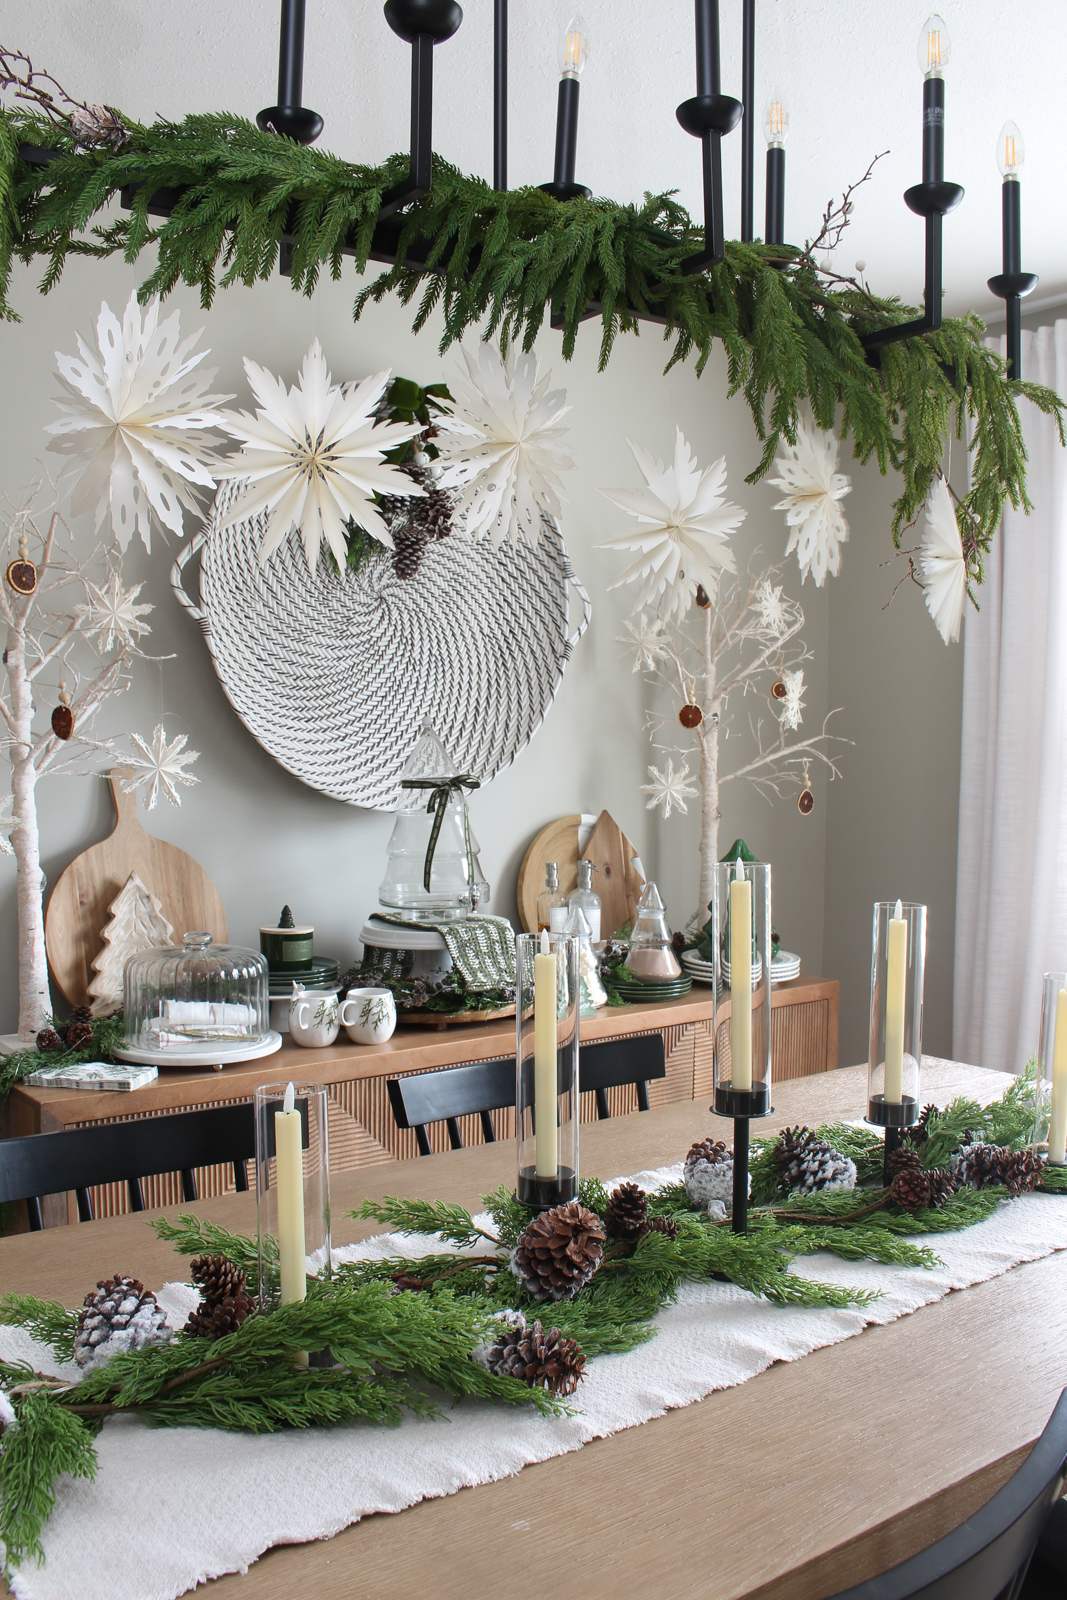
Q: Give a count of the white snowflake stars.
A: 13